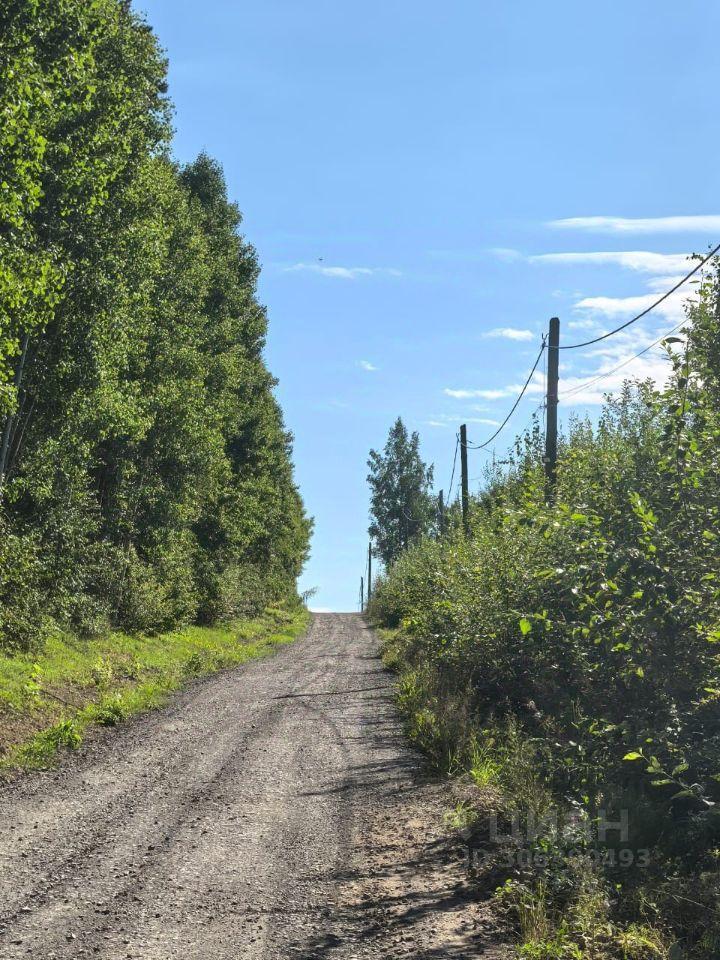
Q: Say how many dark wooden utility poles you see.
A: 5